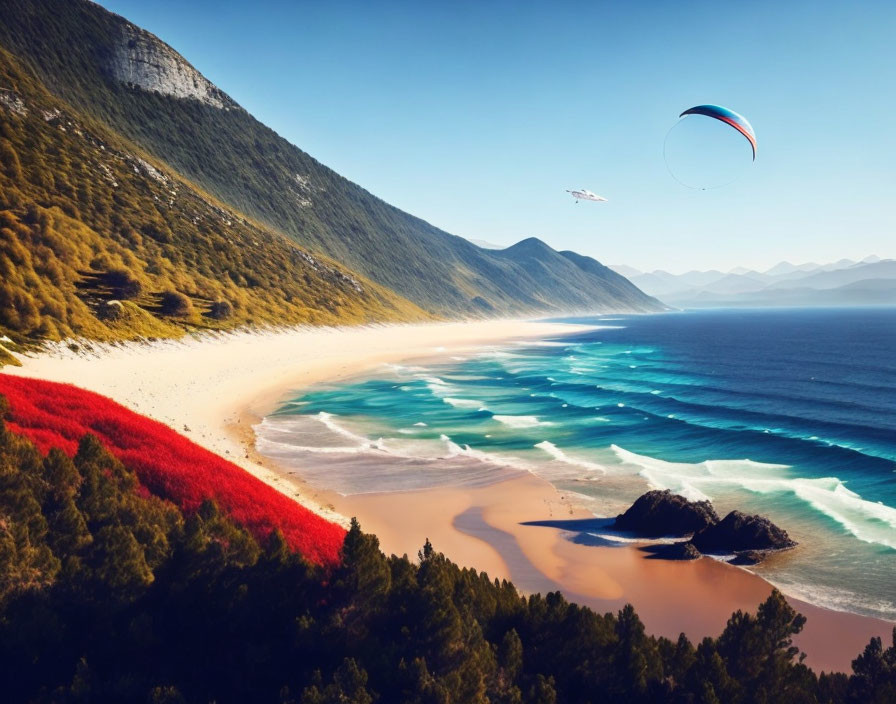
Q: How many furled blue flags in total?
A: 0